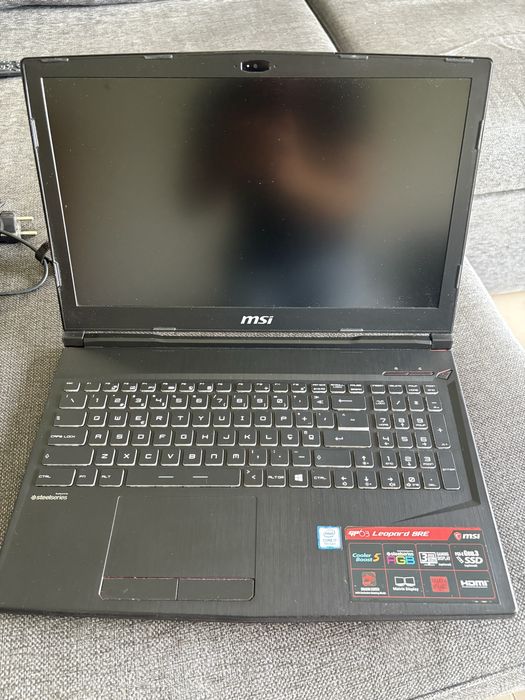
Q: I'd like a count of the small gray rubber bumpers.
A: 10